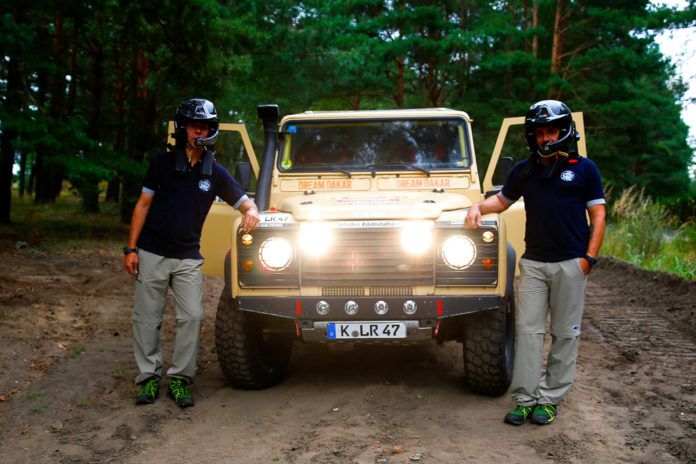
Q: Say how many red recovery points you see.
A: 2